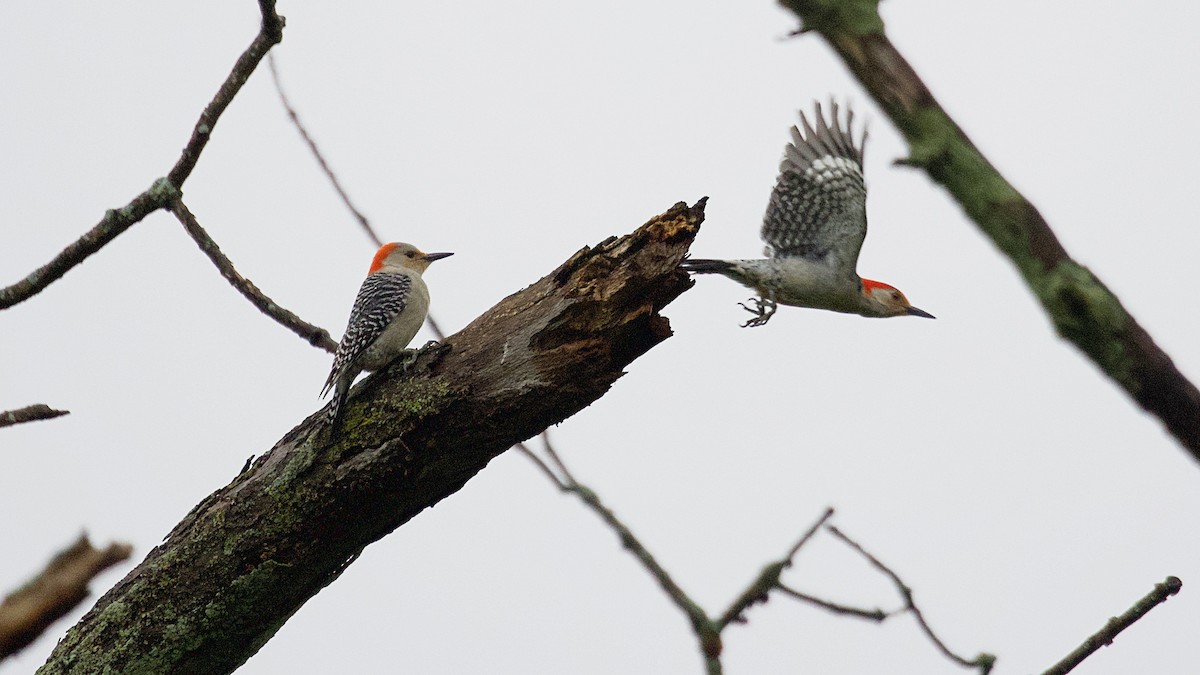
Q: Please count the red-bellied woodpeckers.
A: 2